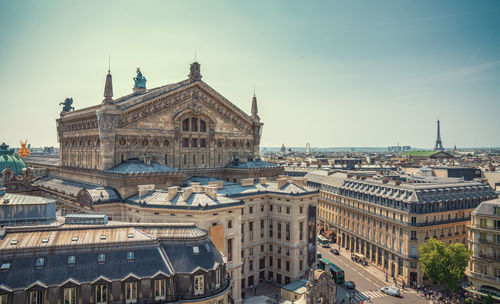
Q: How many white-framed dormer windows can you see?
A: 8